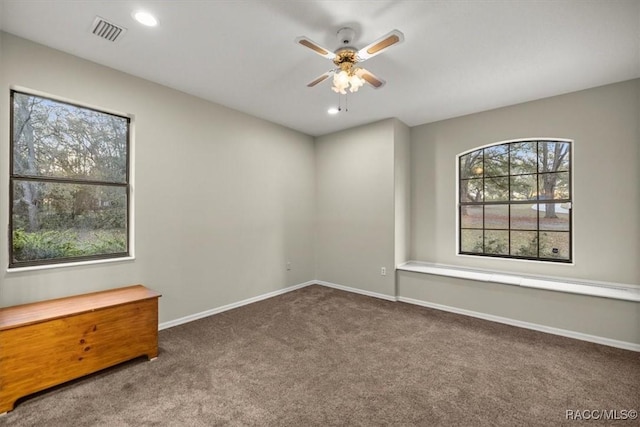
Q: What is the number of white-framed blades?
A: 4